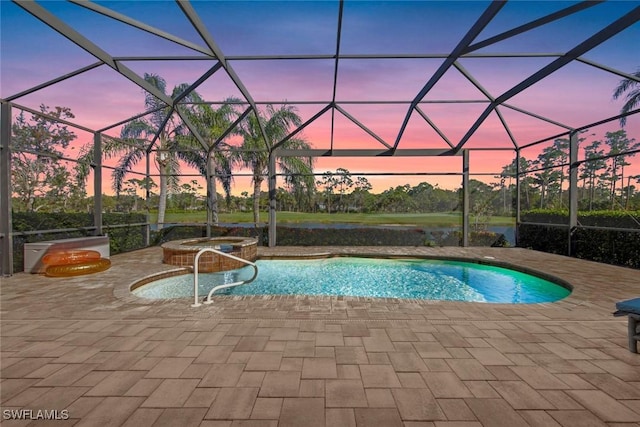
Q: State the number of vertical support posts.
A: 8